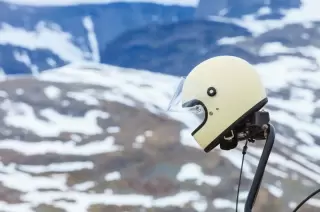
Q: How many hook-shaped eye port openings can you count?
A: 1